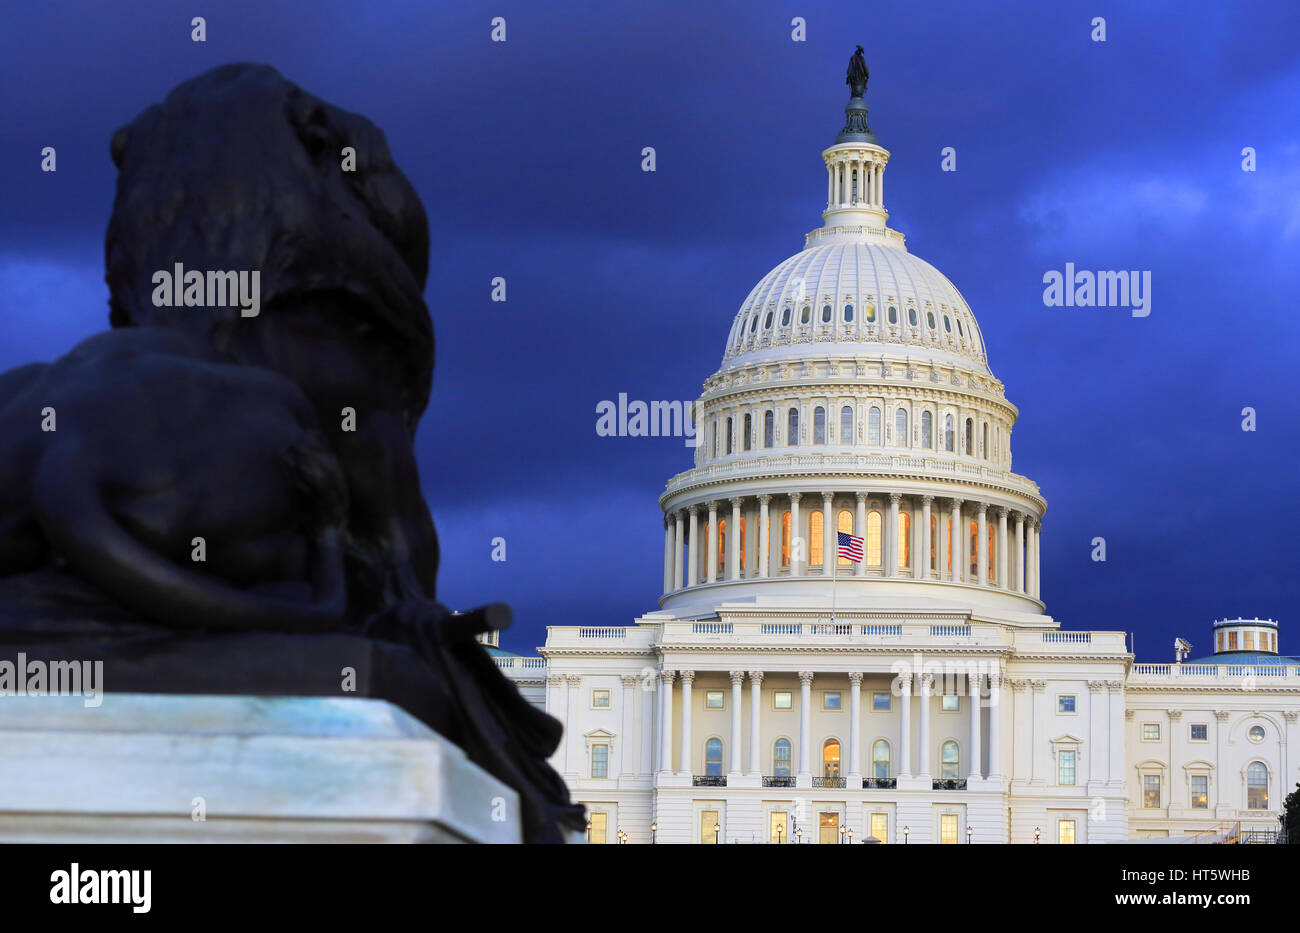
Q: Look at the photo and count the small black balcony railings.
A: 5